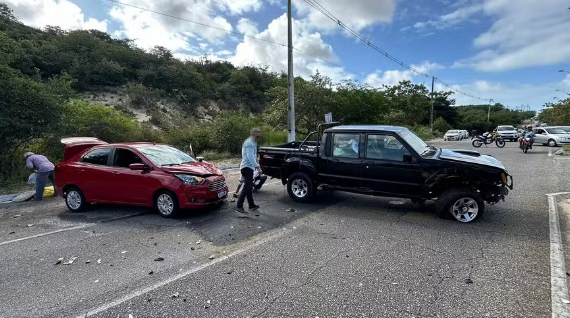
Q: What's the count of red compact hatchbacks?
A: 1